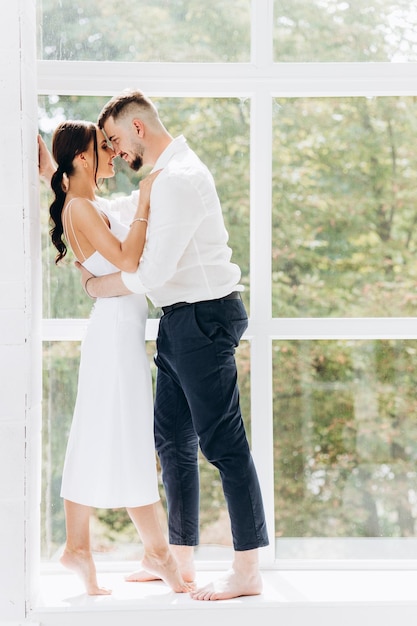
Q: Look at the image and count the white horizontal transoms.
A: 2